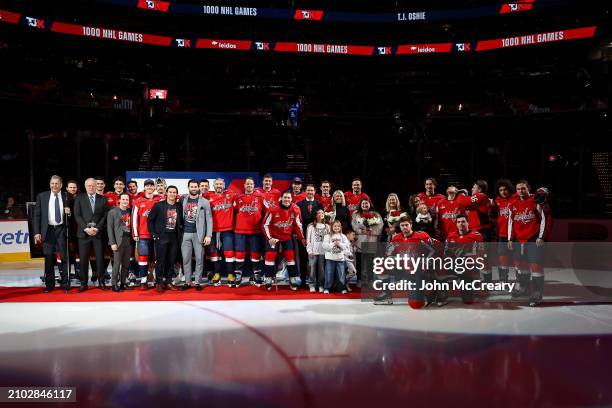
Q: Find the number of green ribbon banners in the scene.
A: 0